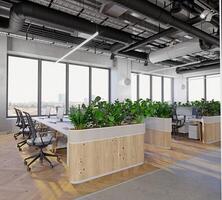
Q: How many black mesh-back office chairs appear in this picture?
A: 4